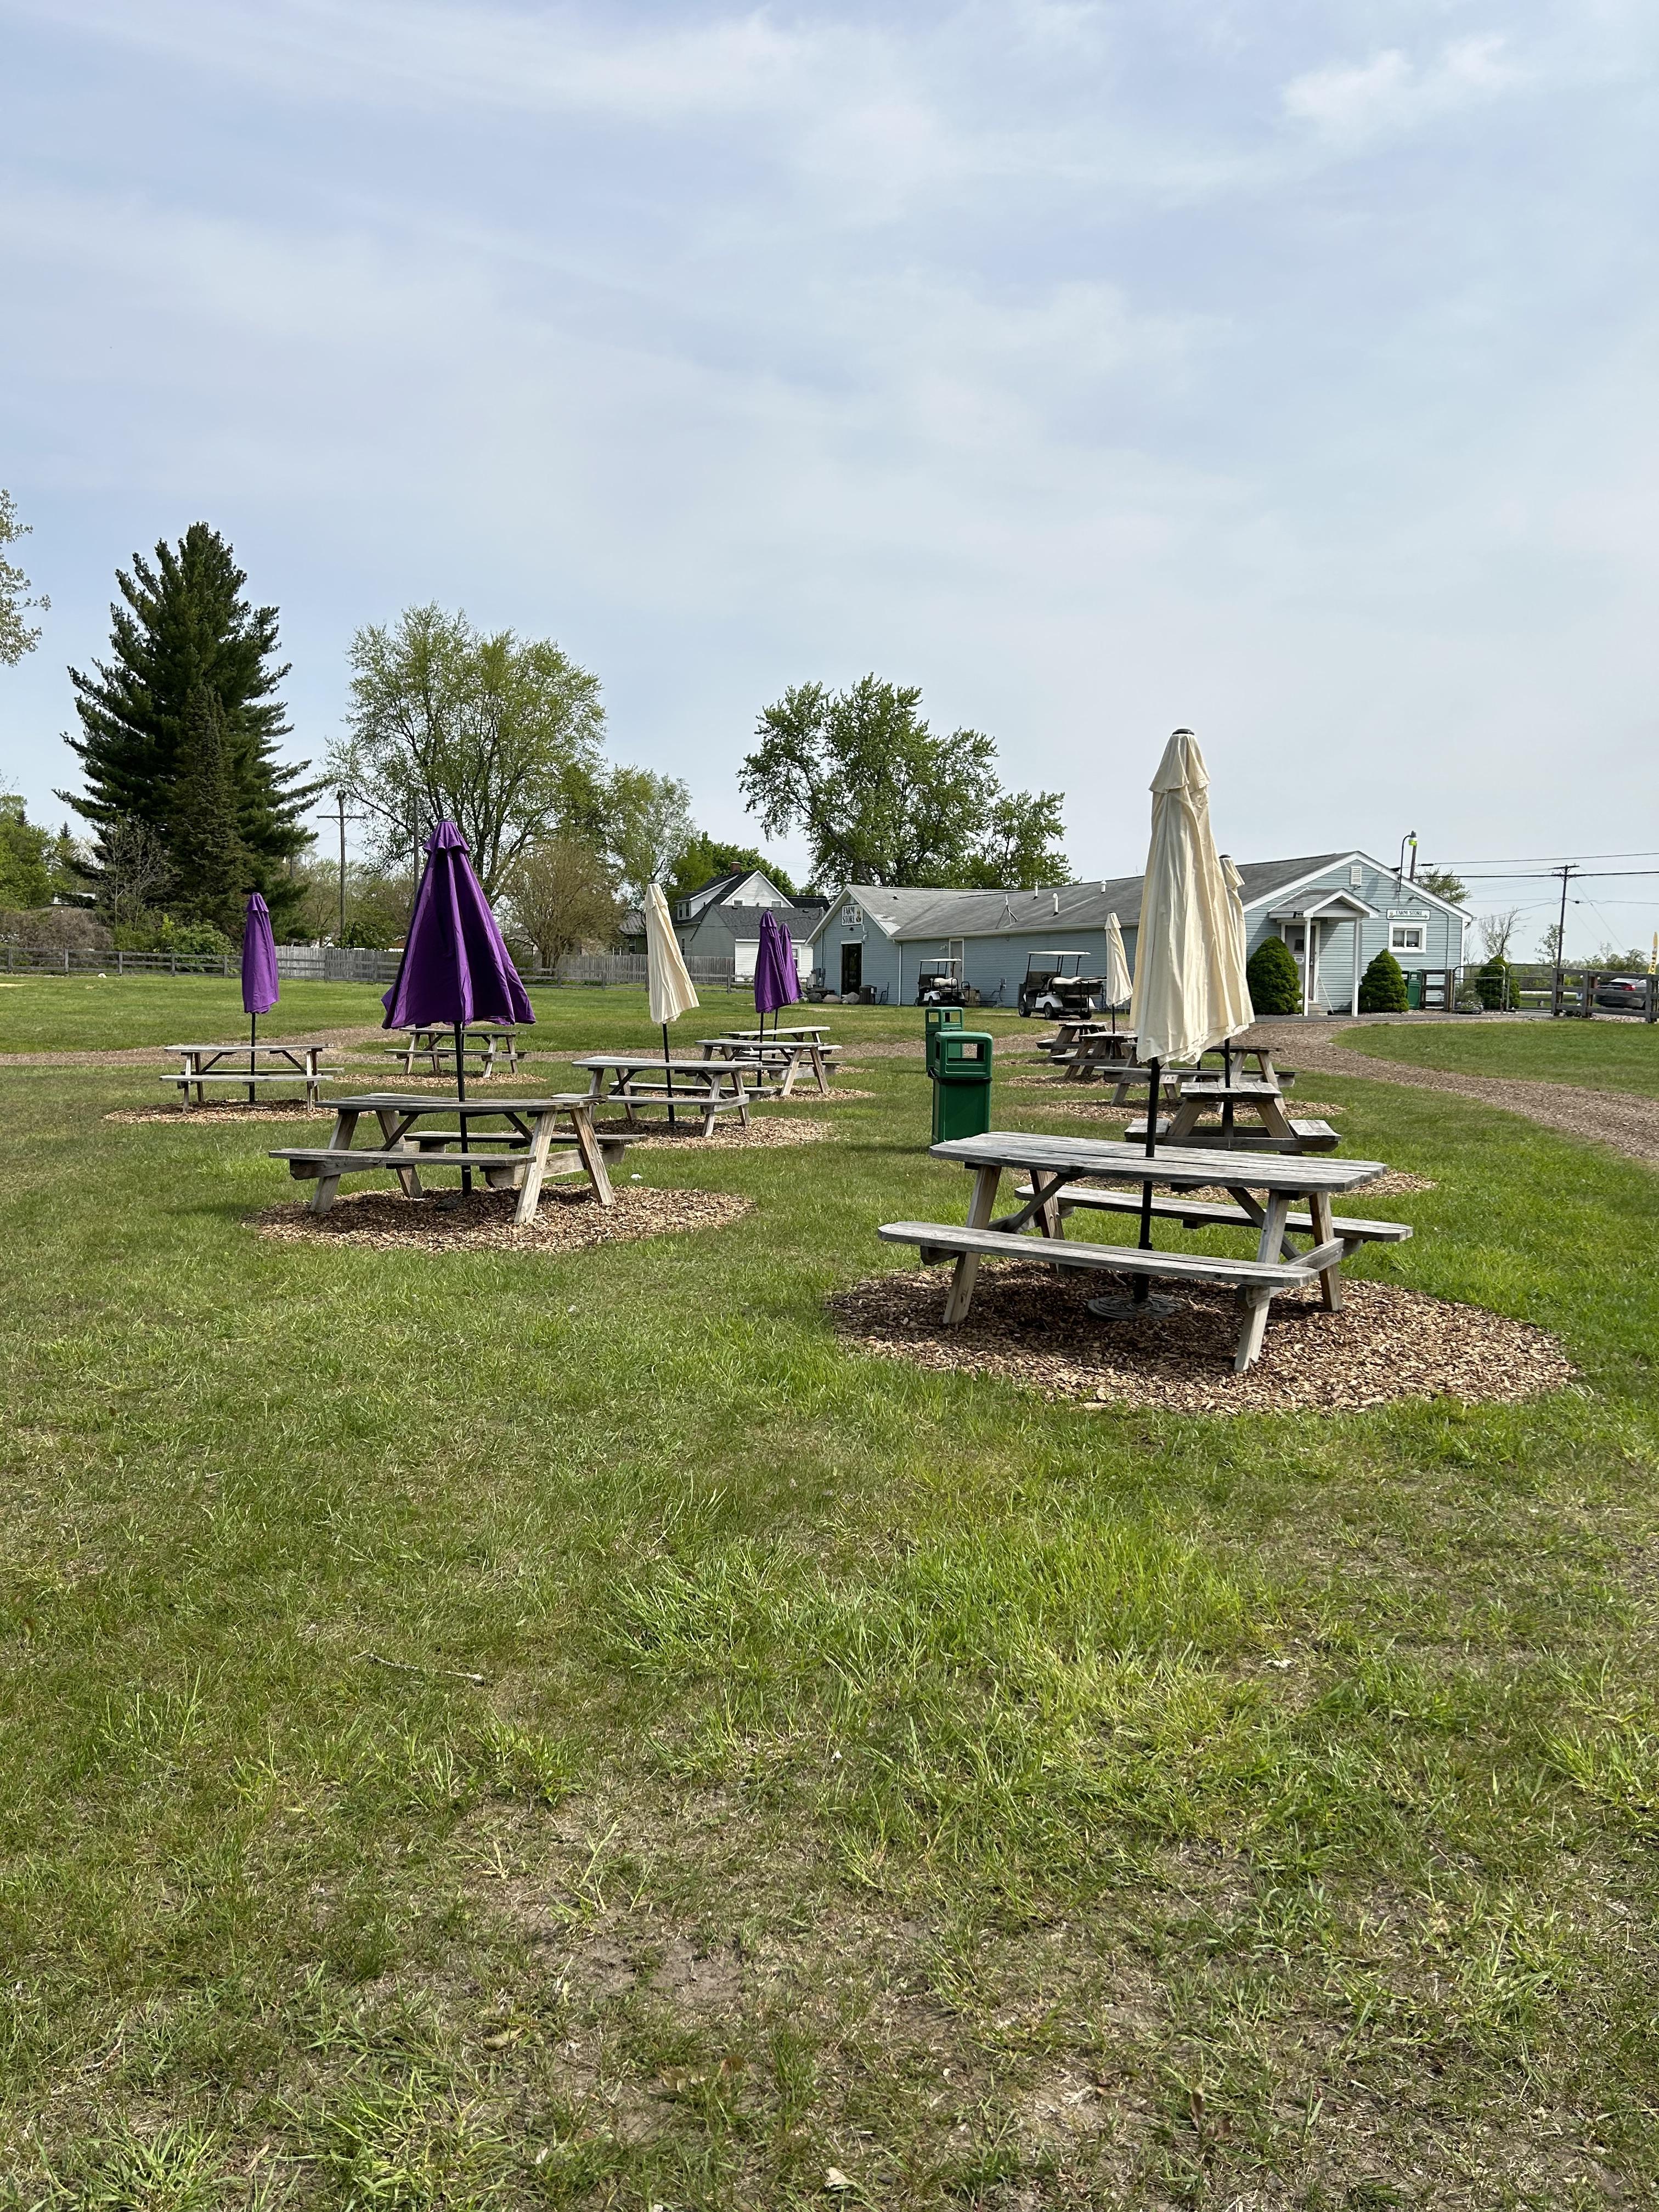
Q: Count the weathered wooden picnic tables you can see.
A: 11